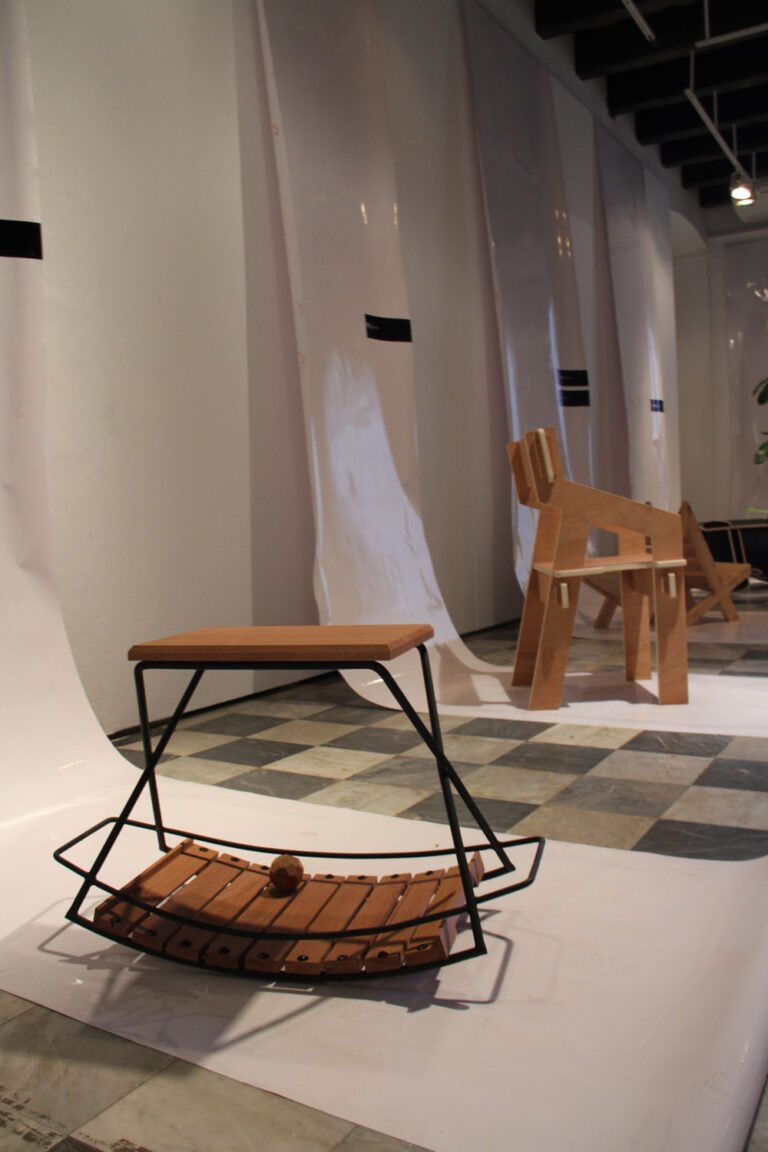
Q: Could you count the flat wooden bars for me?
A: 9